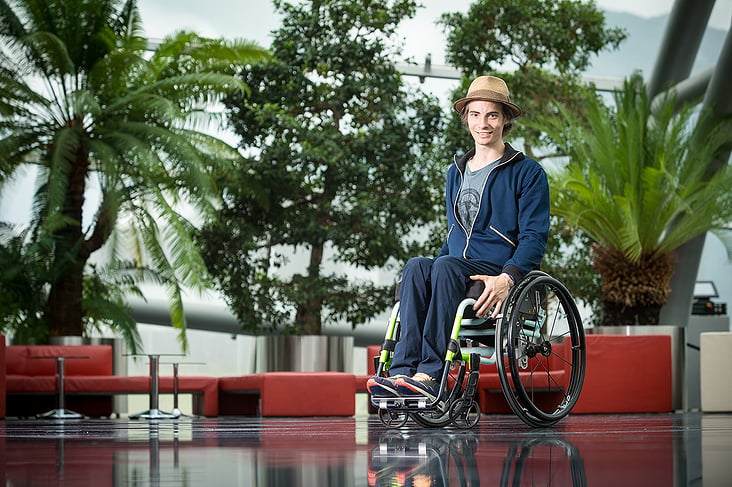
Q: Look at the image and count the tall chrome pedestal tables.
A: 3